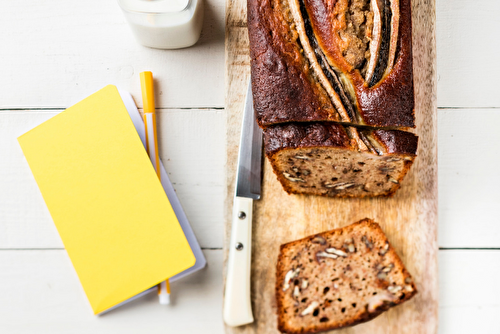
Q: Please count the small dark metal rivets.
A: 2